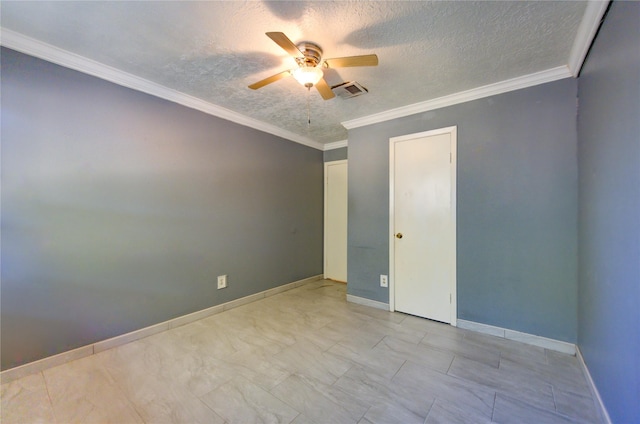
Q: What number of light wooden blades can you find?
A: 4